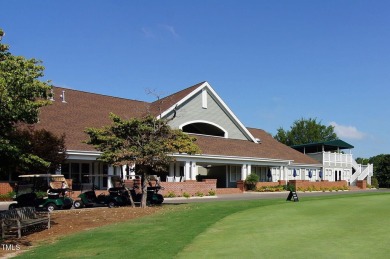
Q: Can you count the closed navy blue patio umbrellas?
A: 4